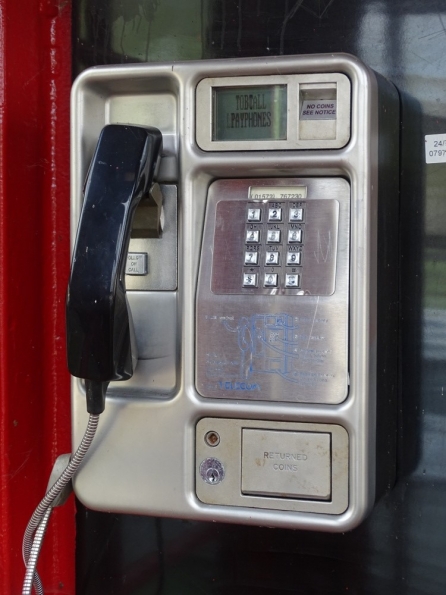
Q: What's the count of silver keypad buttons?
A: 12